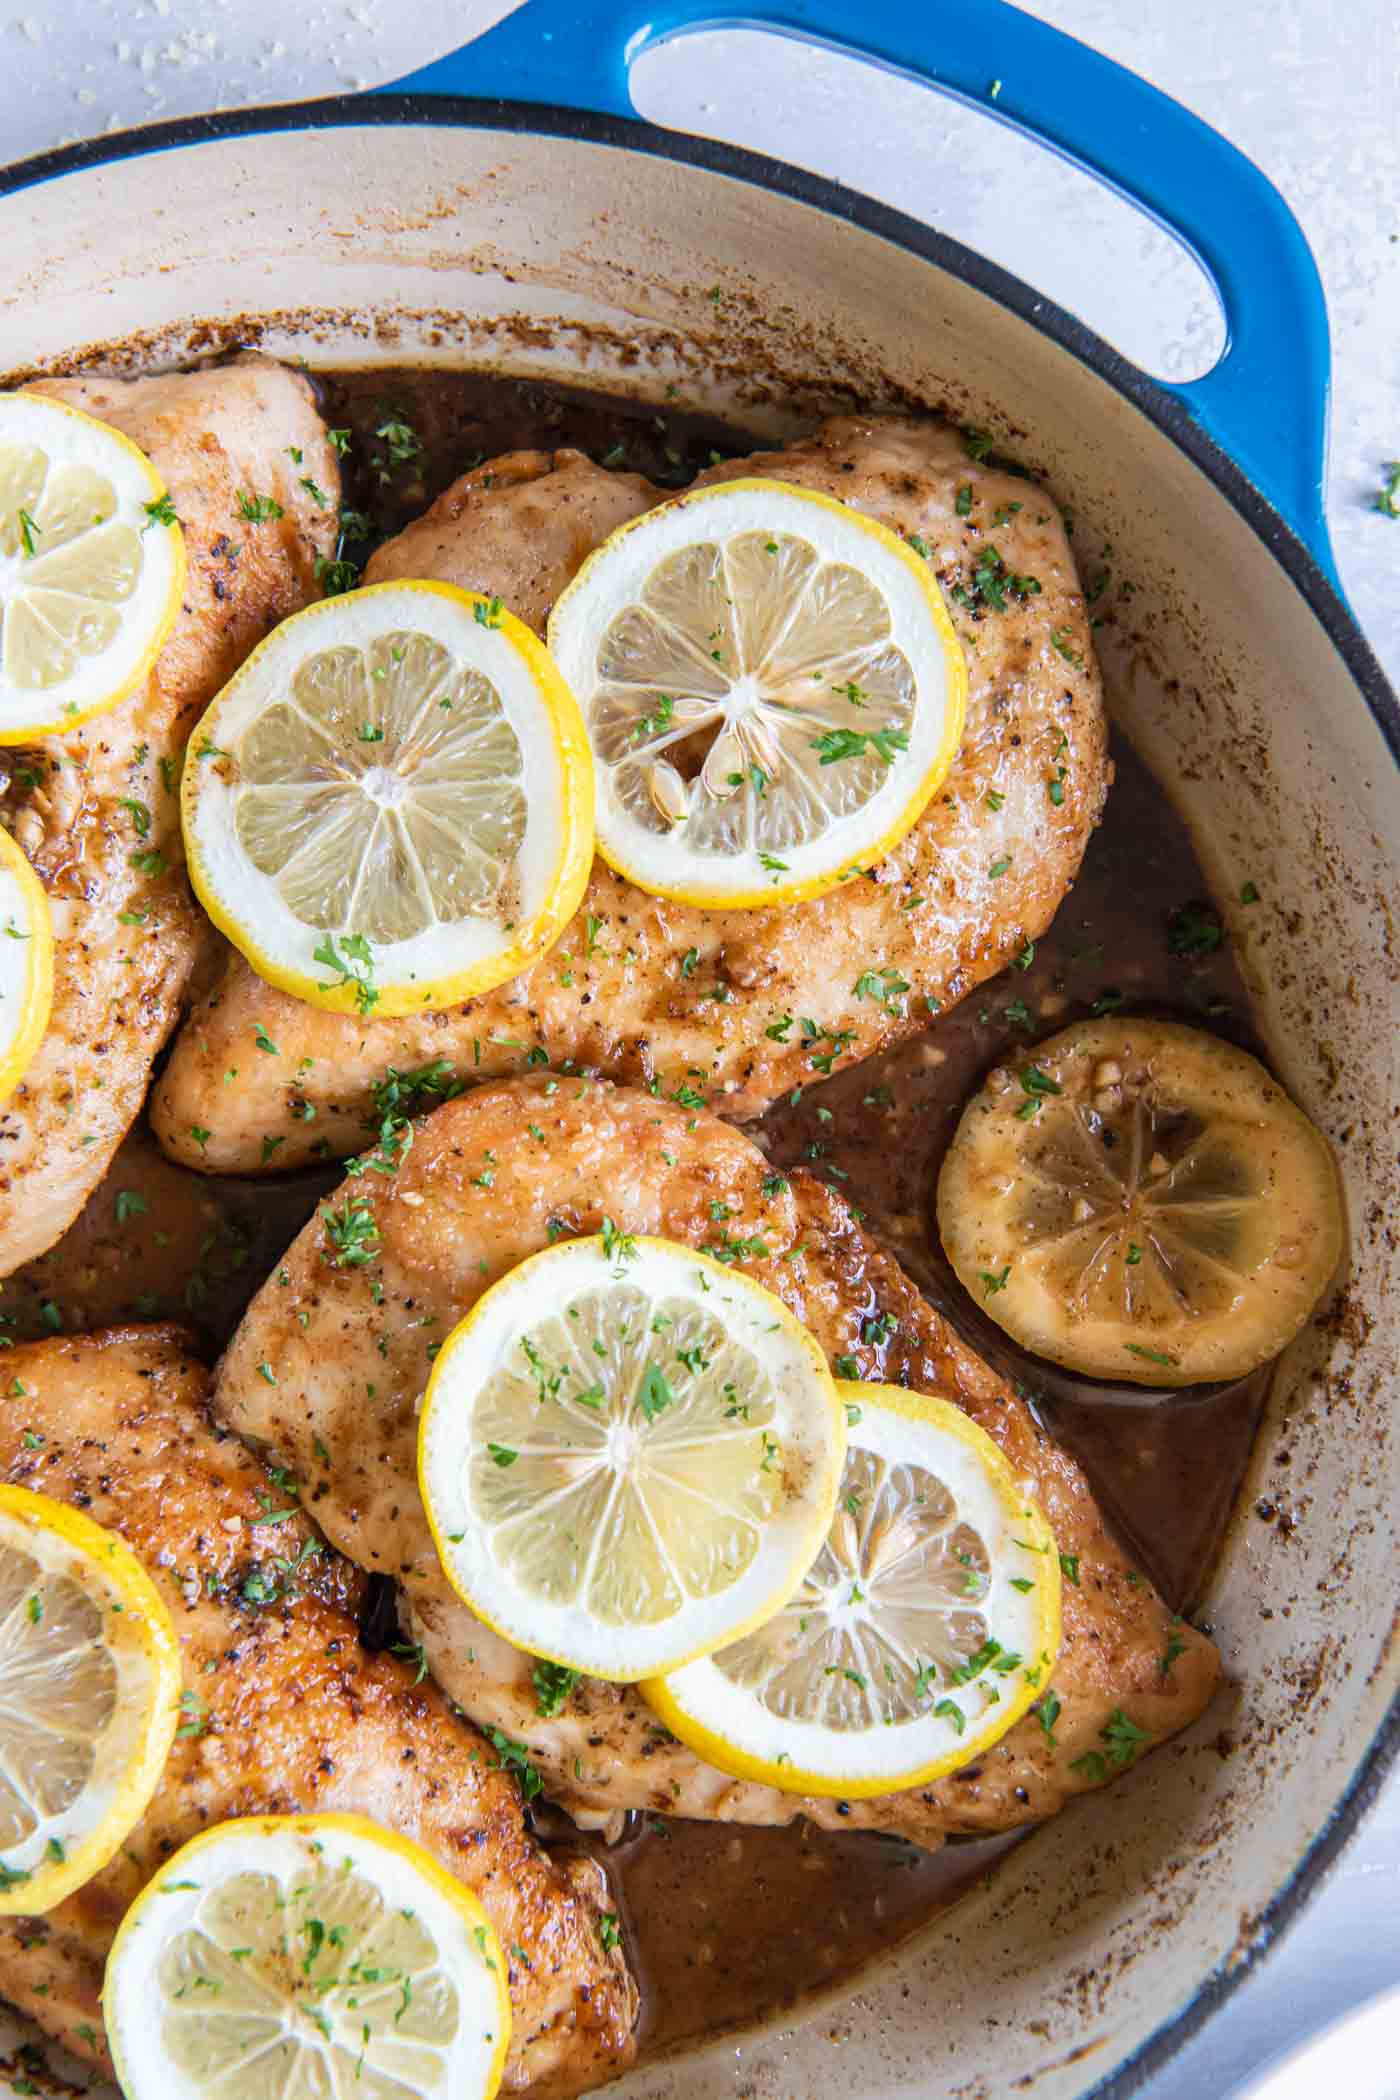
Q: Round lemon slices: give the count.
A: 9